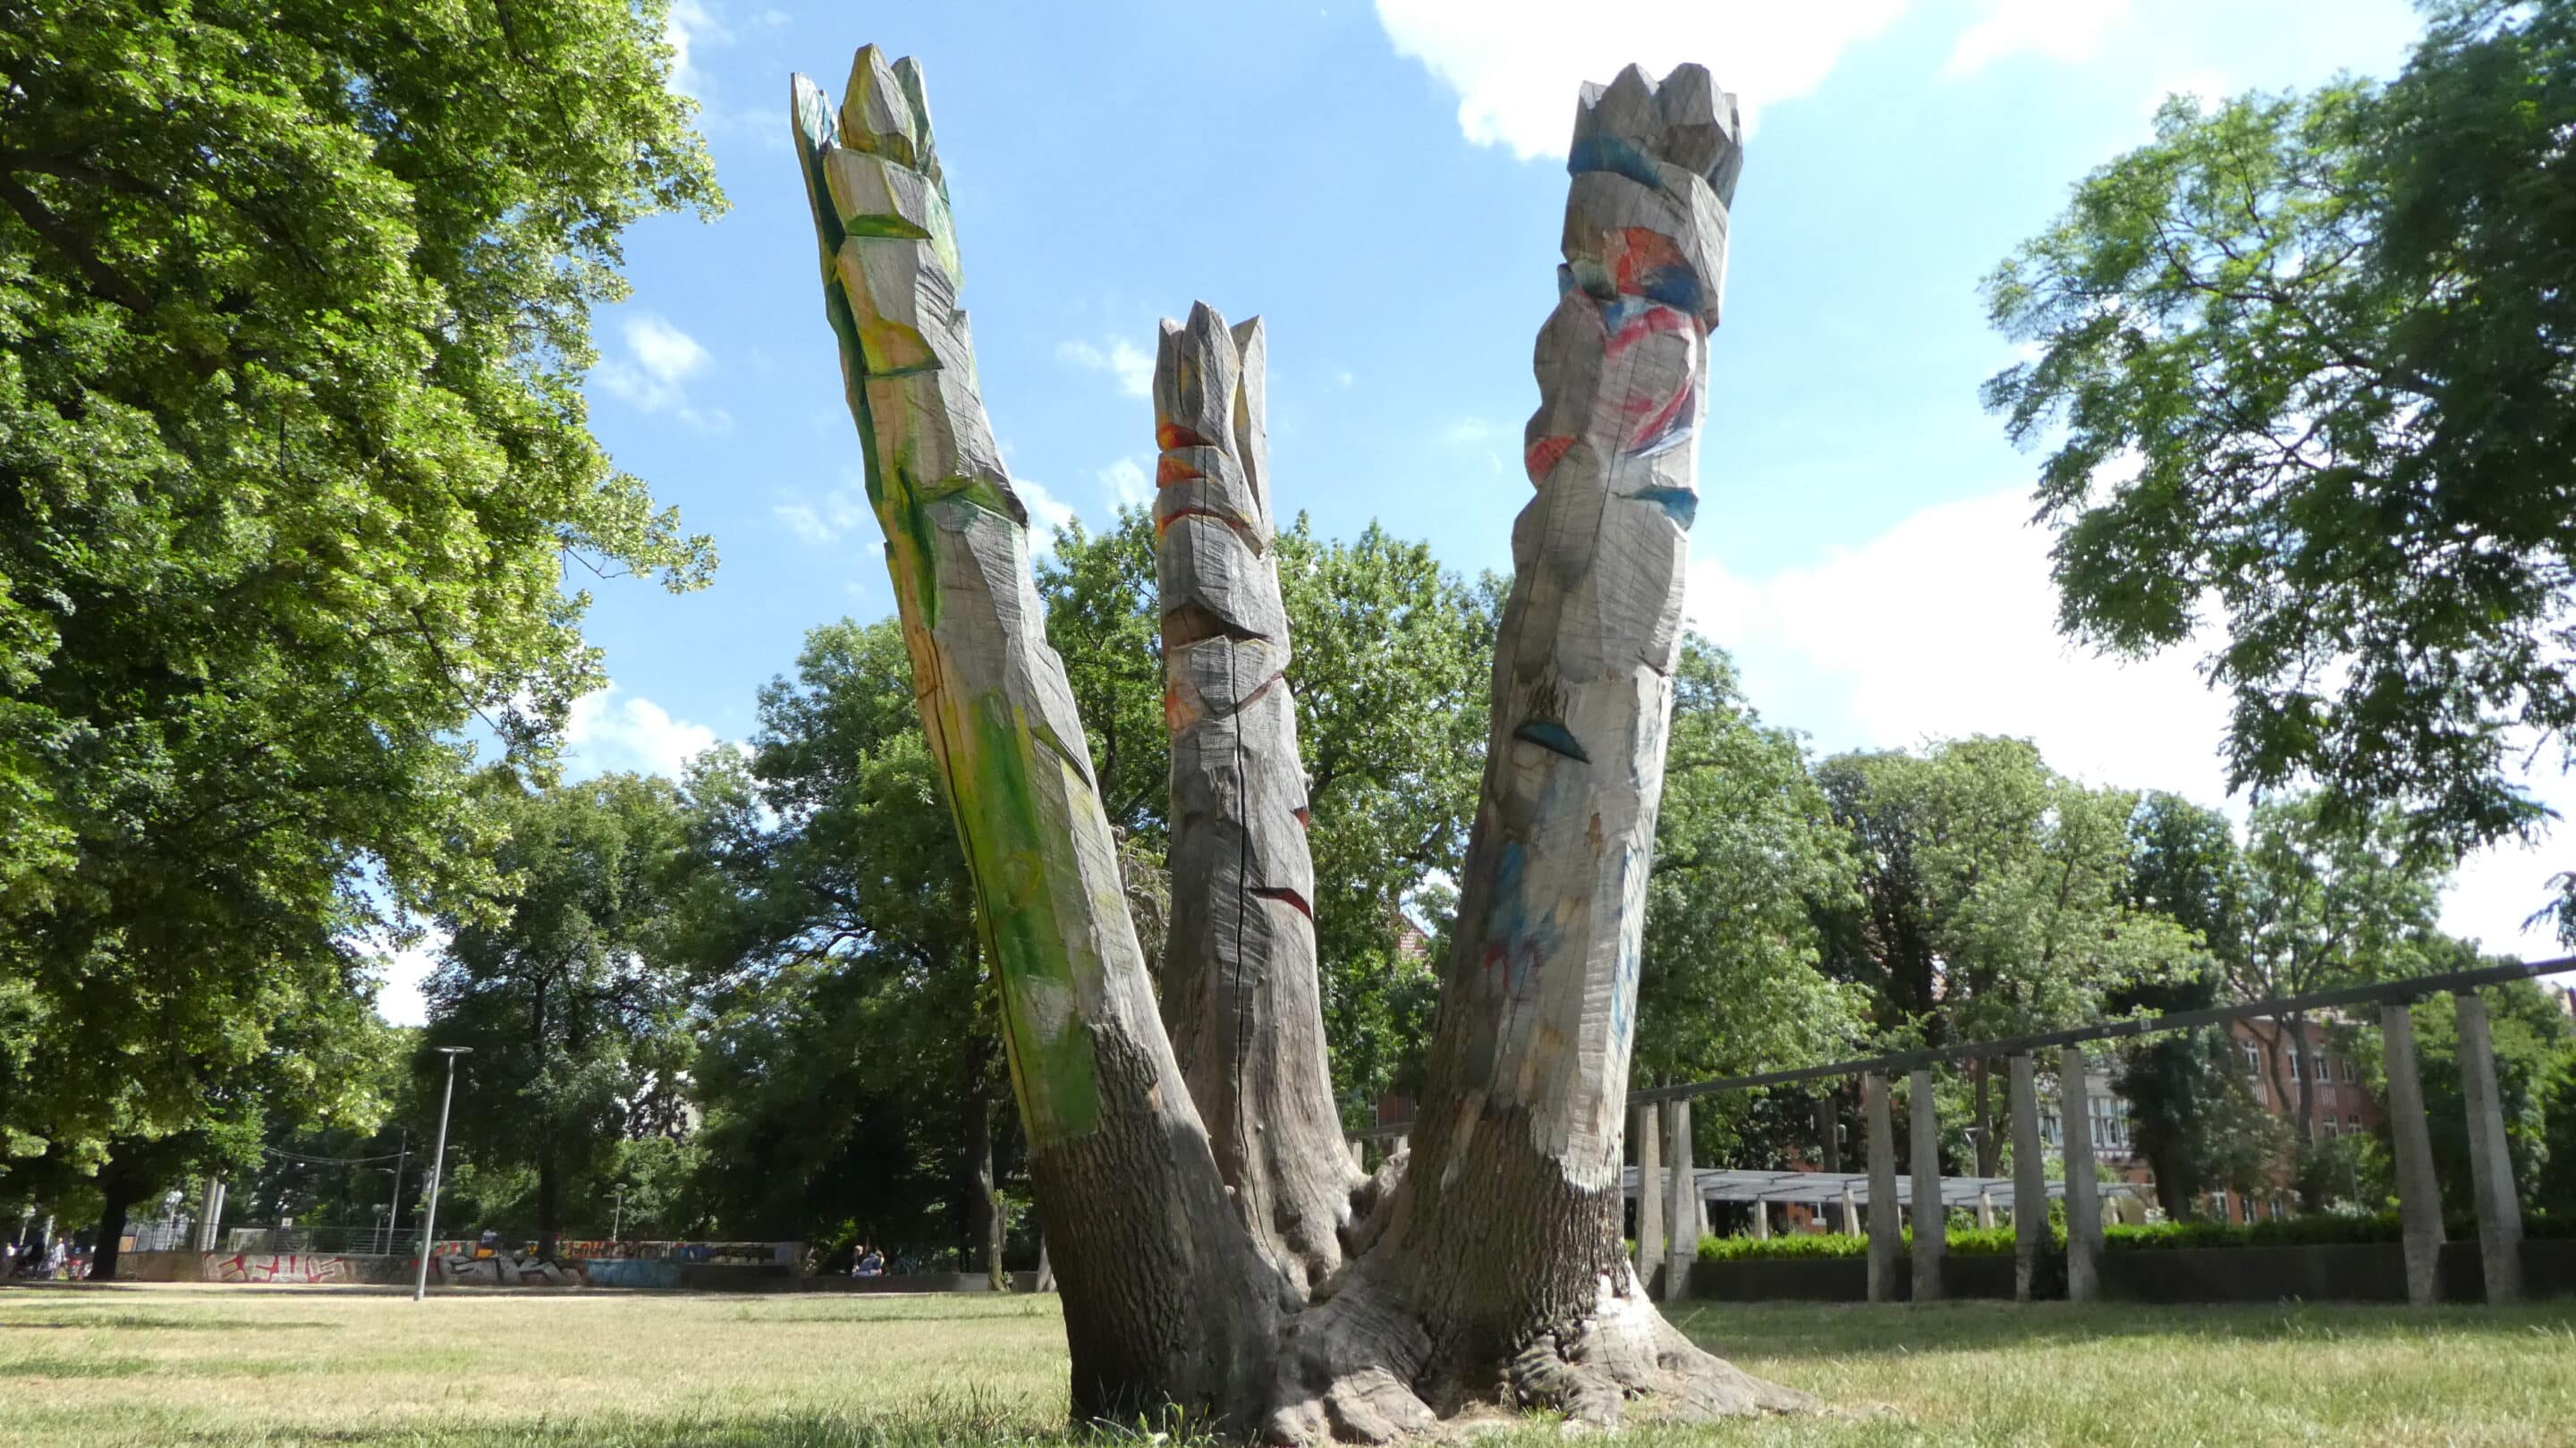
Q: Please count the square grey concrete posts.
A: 8